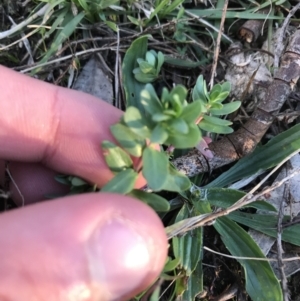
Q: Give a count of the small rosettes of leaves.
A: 3